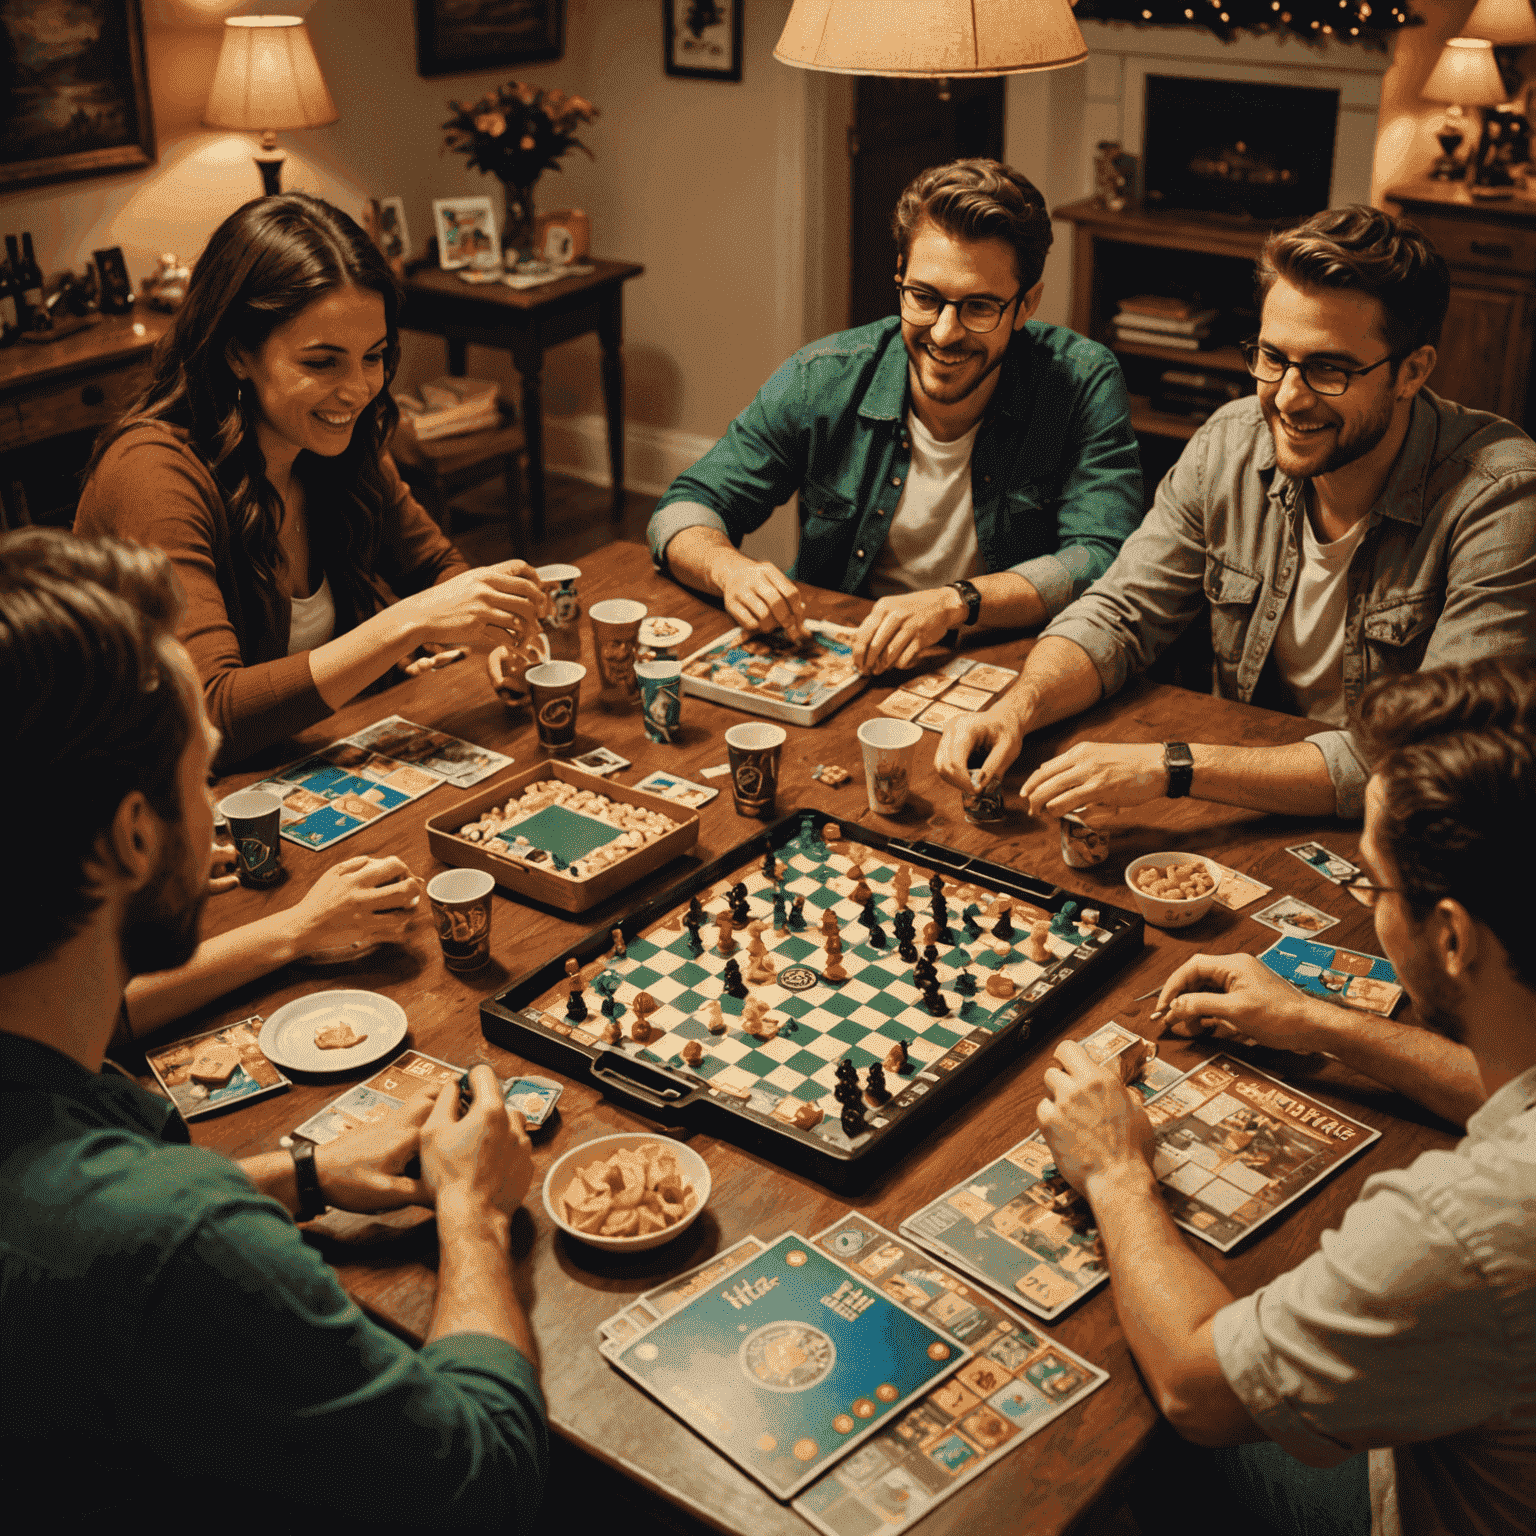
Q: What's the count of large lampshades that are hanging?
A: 1